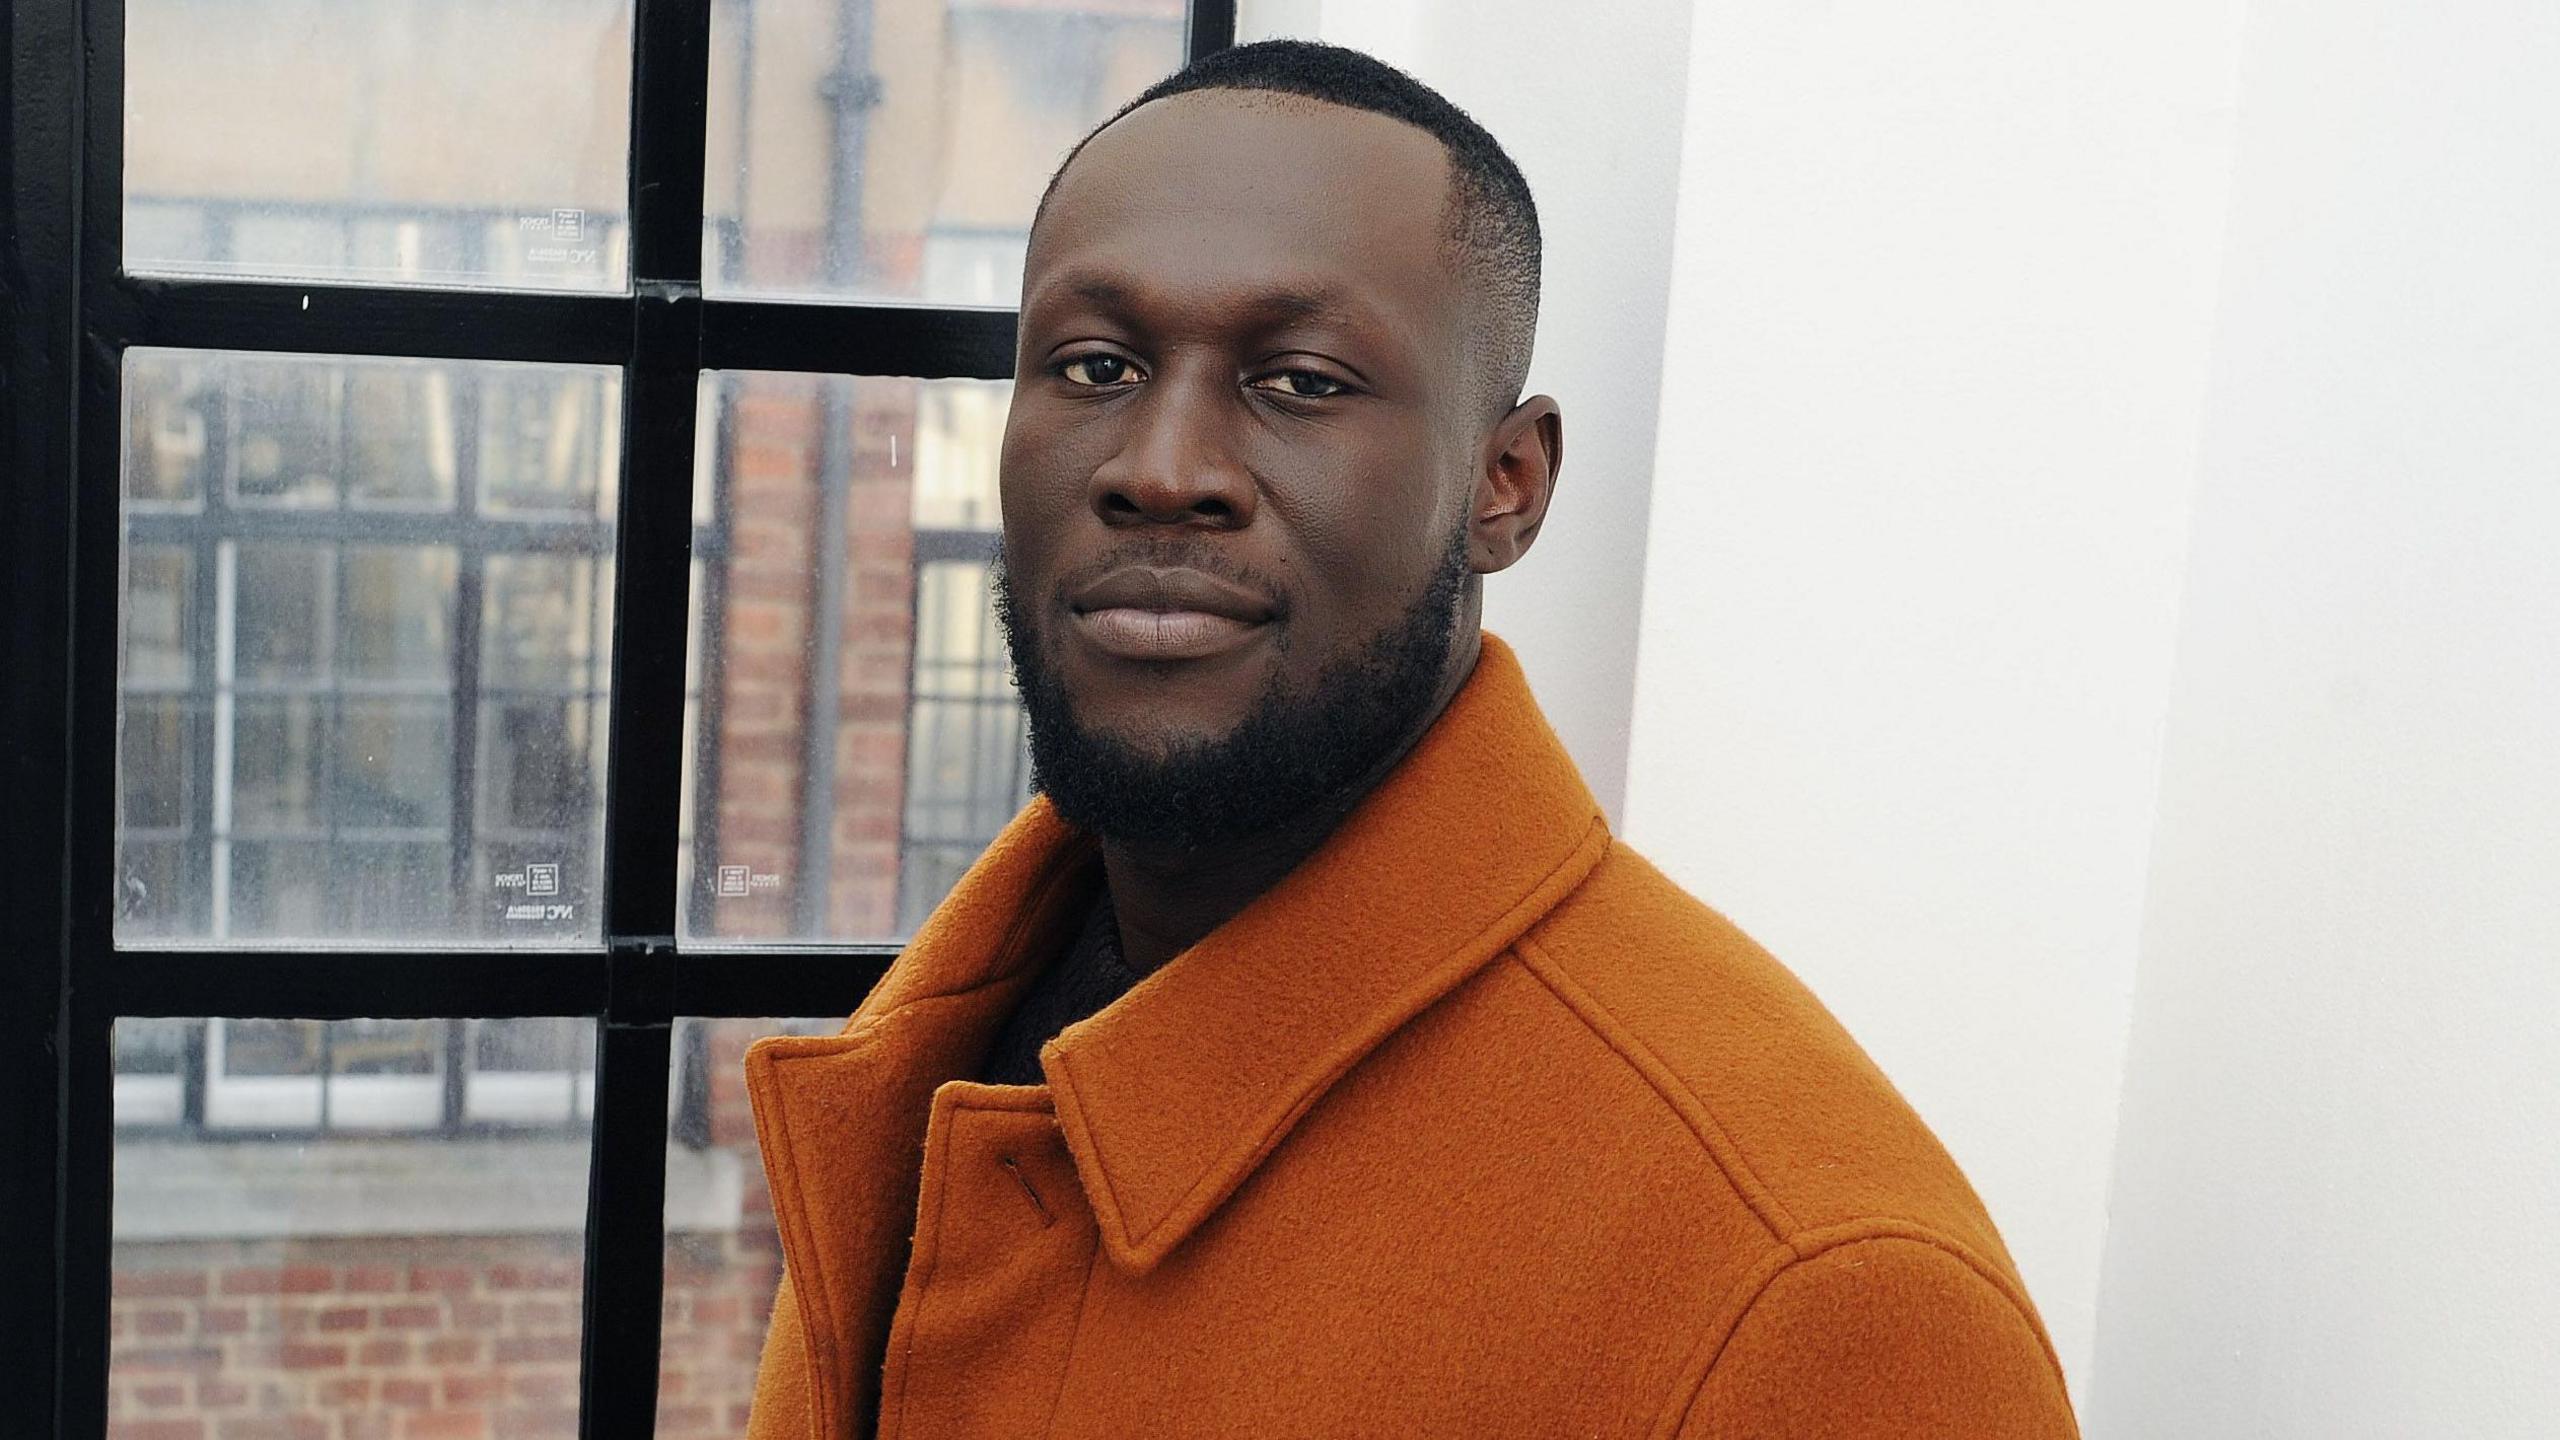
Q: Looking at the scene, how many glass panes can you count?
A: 6